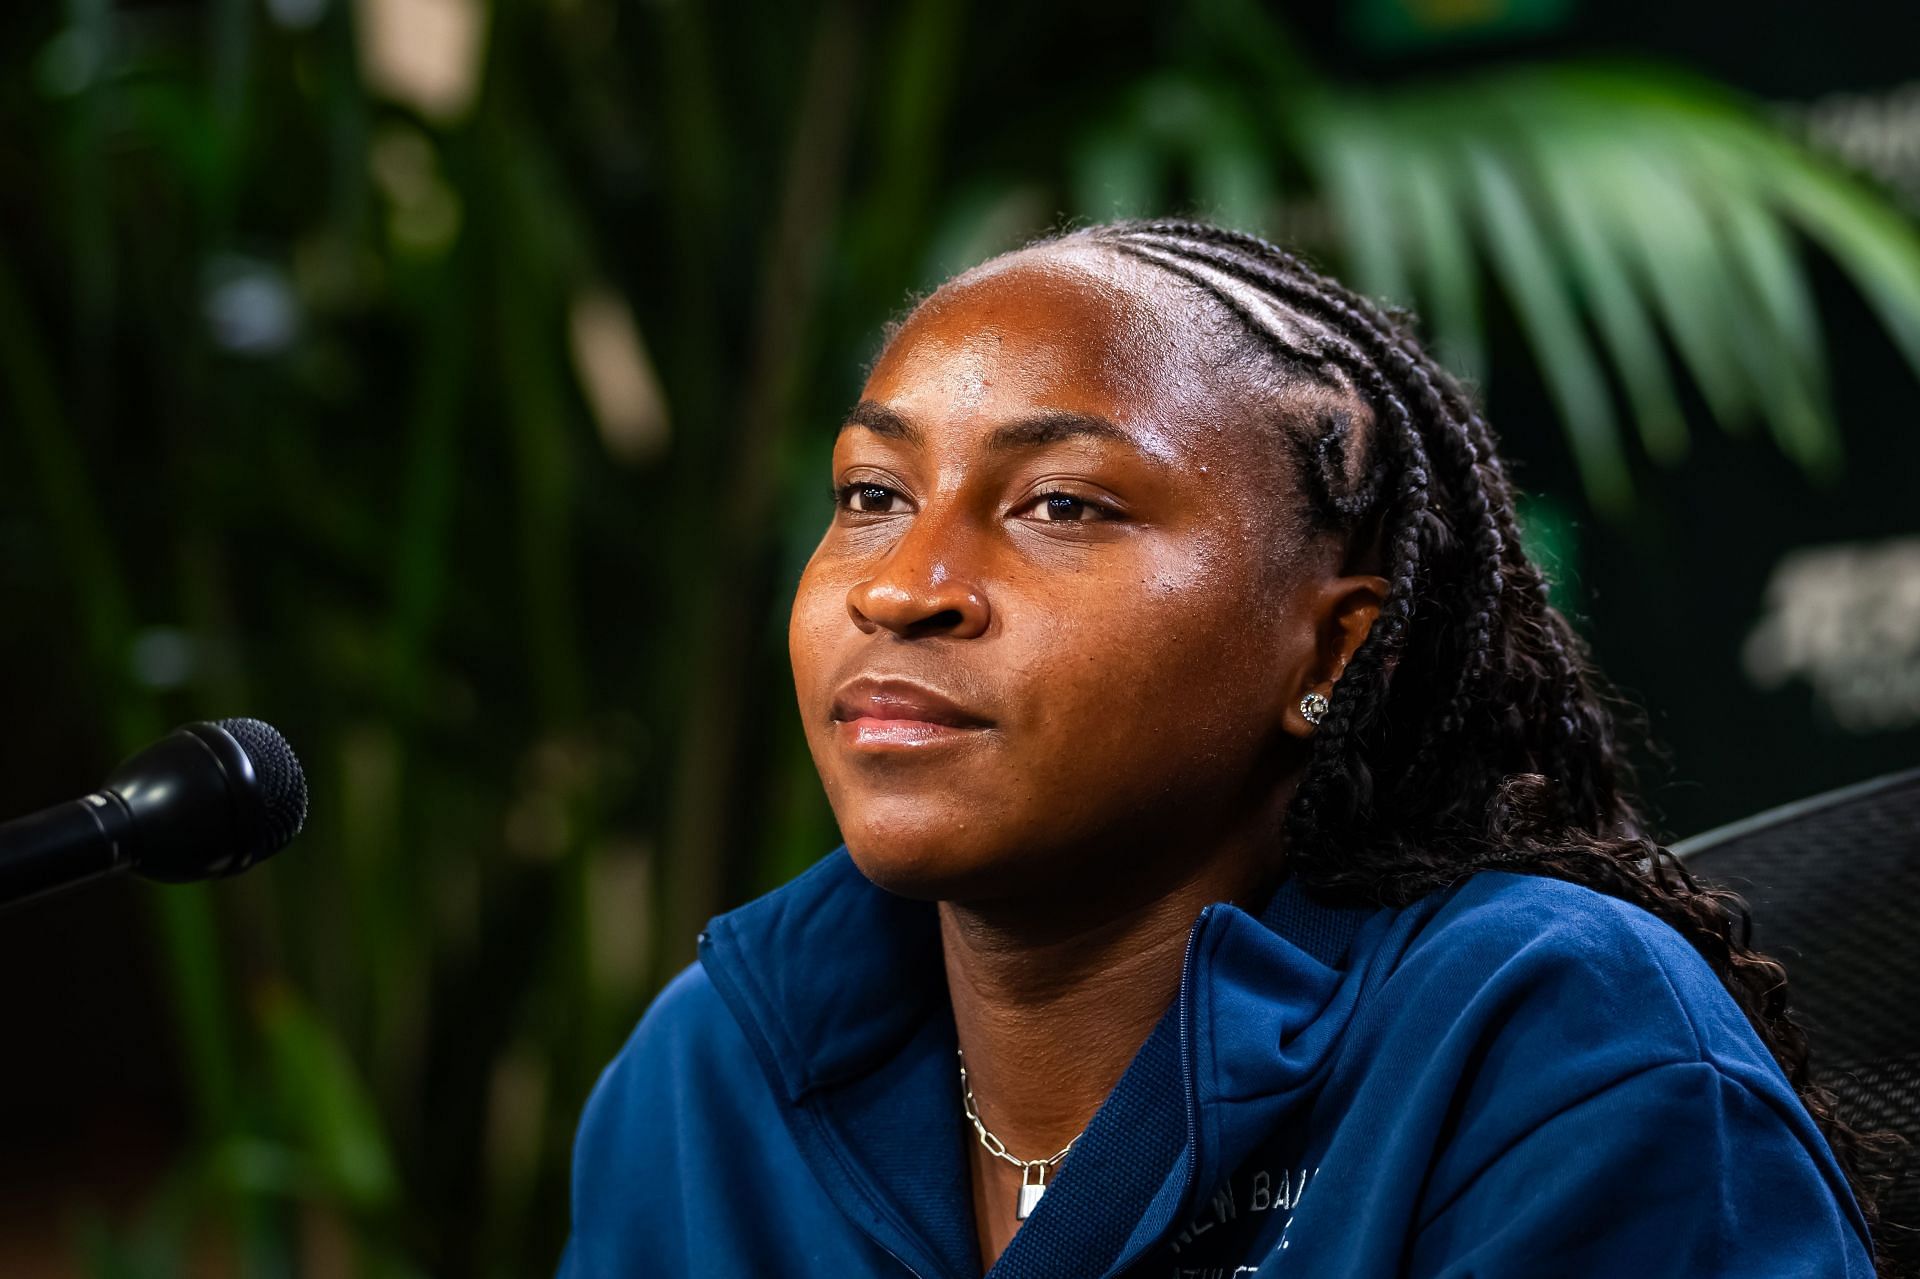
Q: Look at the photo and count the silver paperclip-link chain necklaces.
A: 1